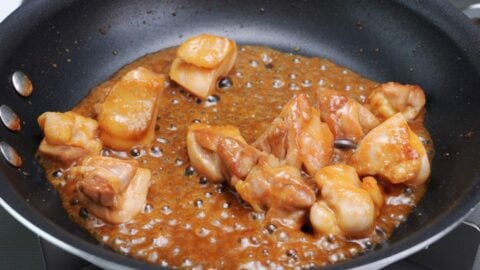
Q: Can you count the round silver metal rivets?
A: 3